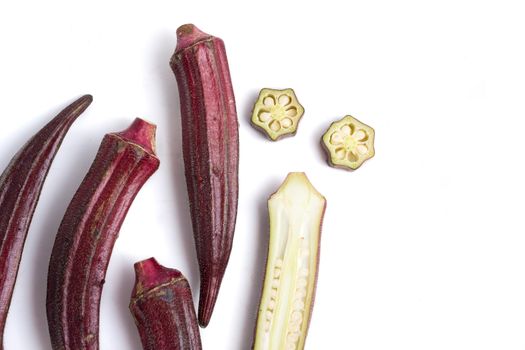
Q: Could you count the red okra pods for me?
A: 4